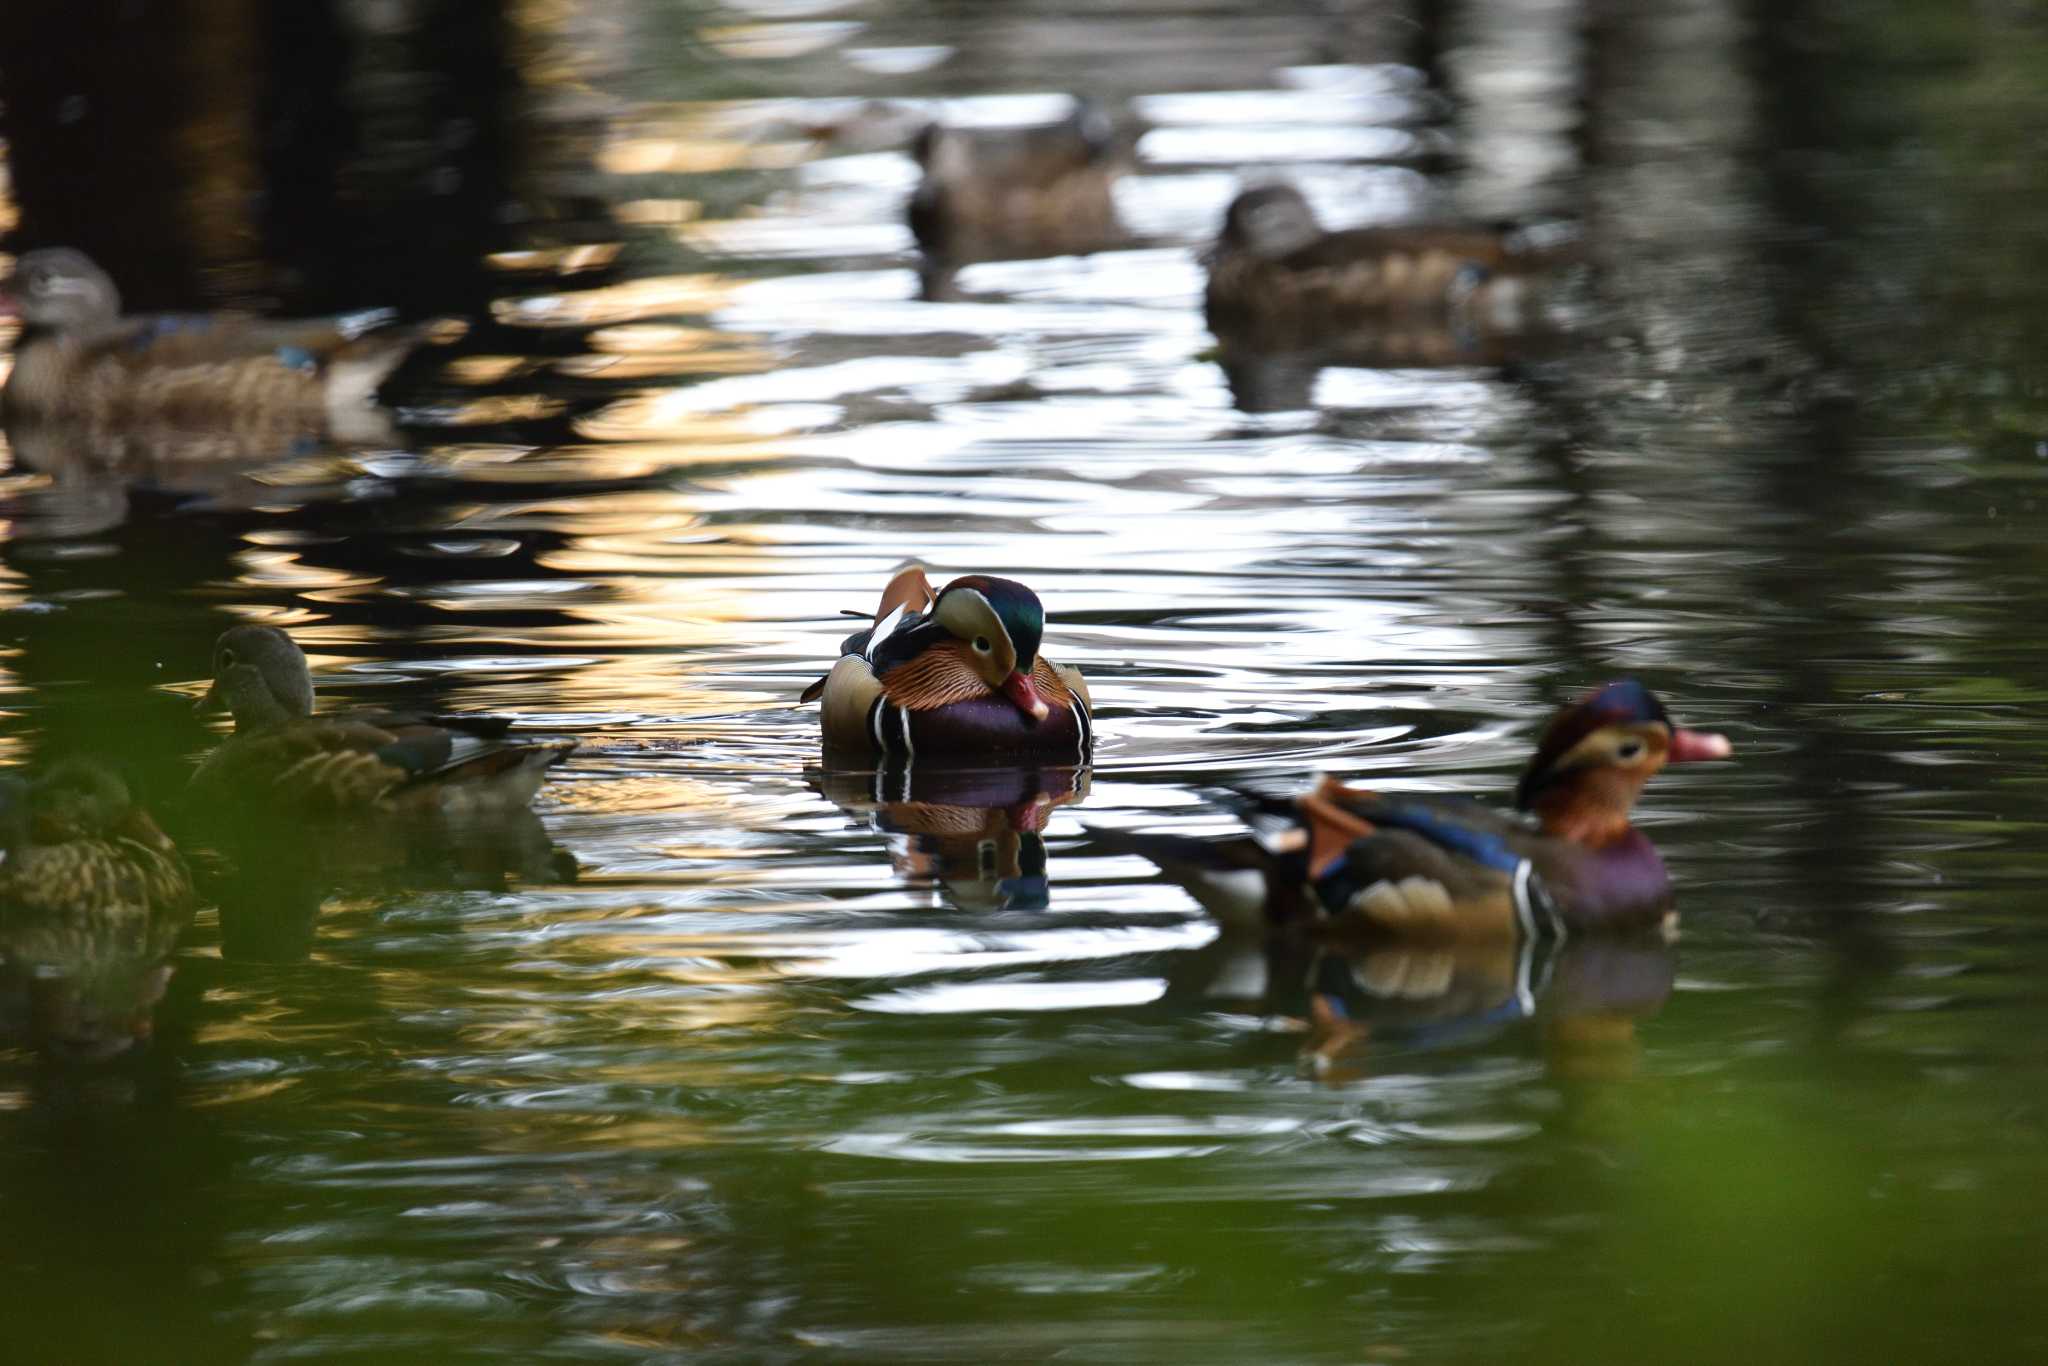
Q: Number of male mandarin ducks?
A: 2